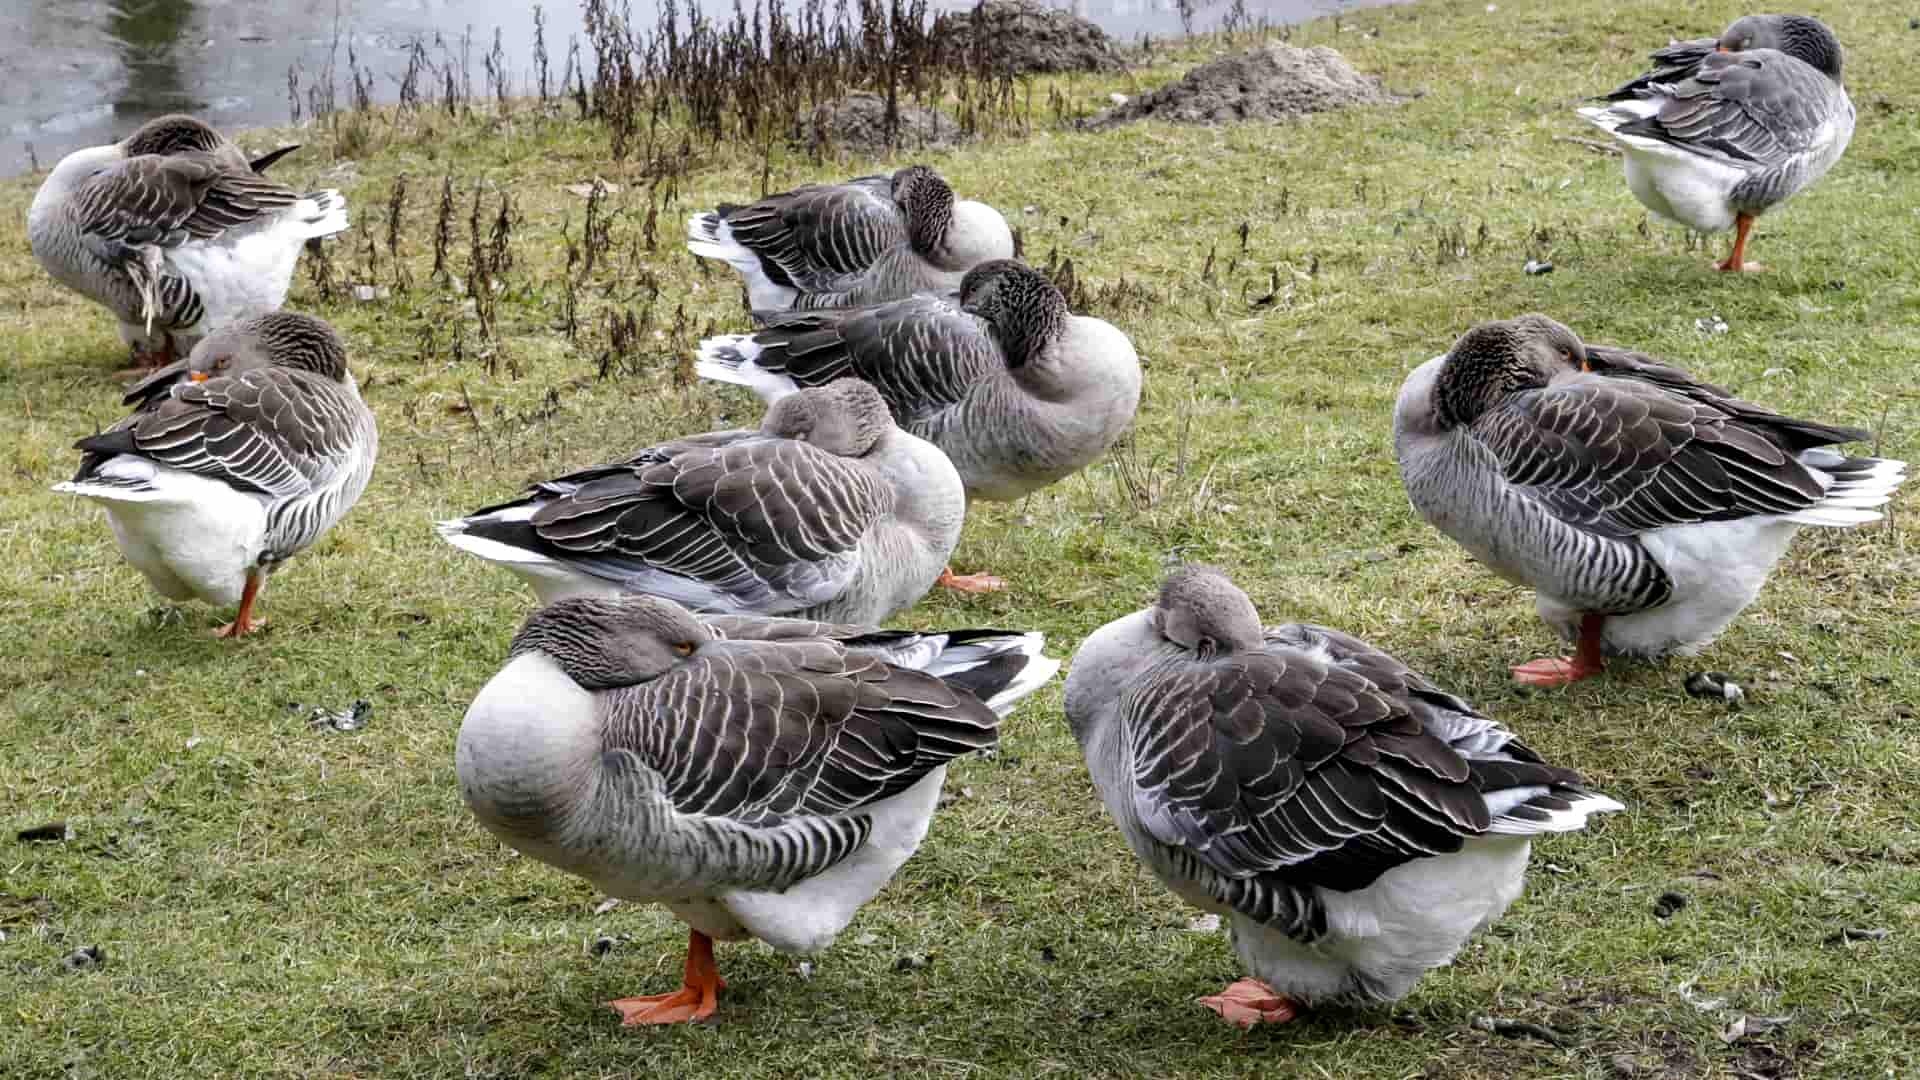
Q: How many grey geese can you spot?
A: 9